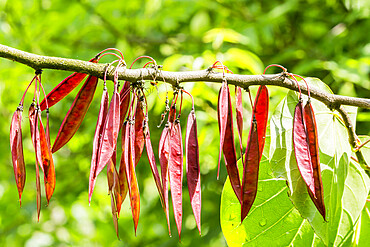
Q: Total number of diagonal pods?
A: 2